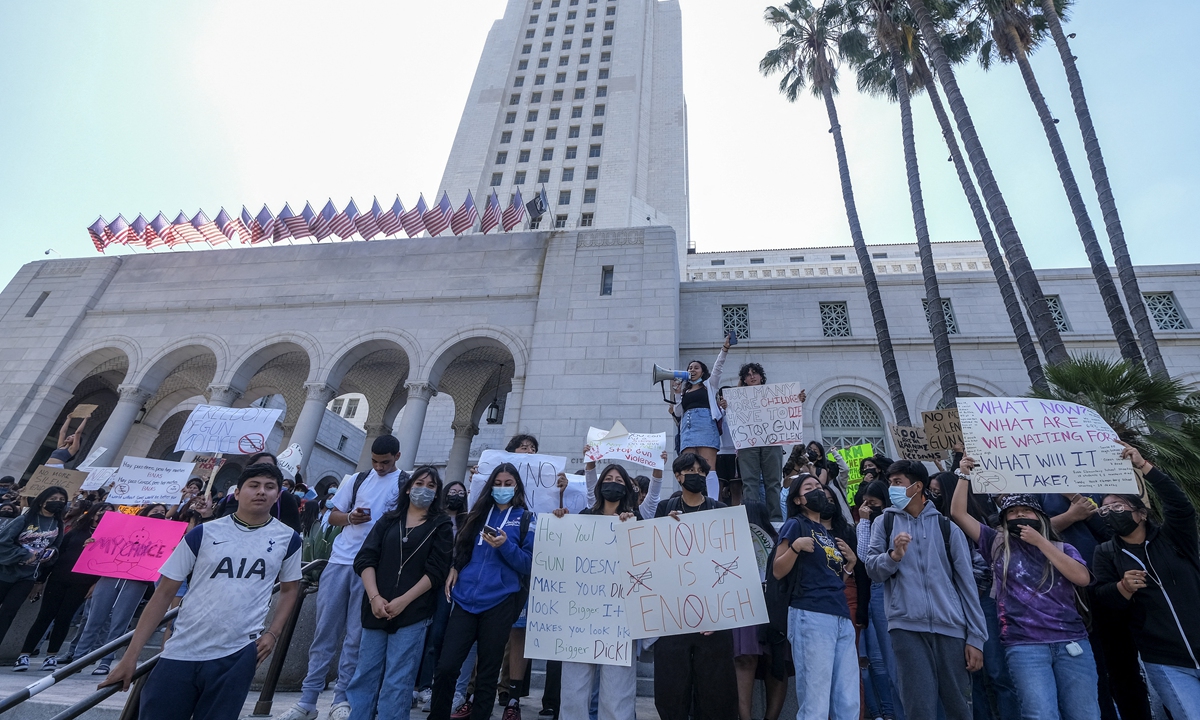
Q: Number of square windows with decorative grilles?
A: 5